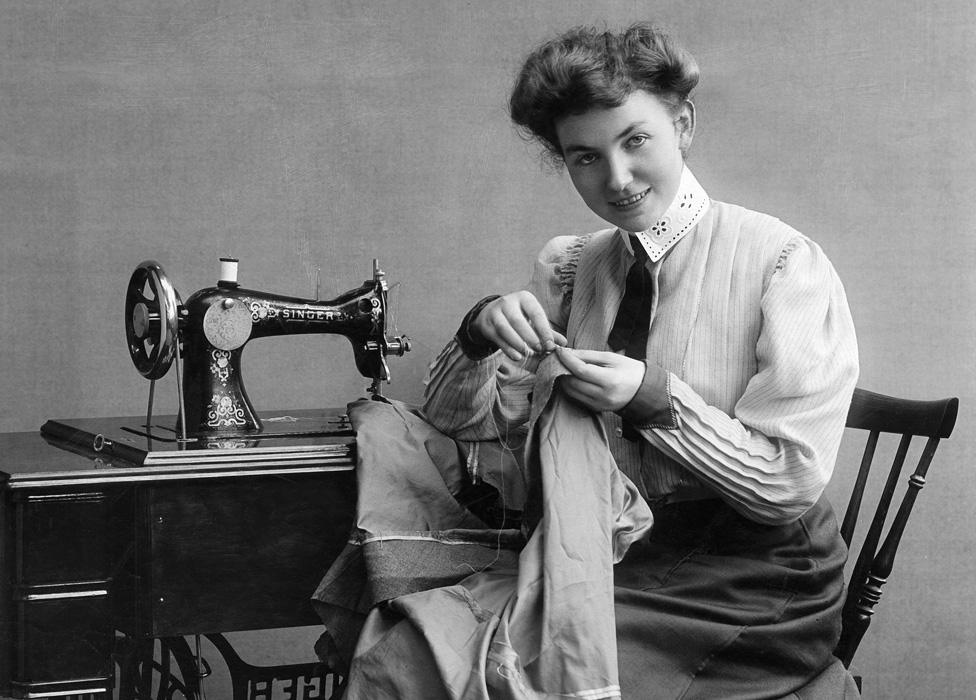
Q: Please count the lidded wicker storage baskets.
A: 0